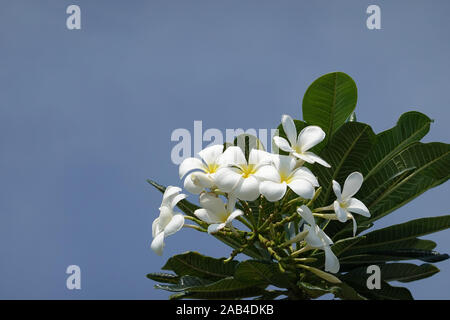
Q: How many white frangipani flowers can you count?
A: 8